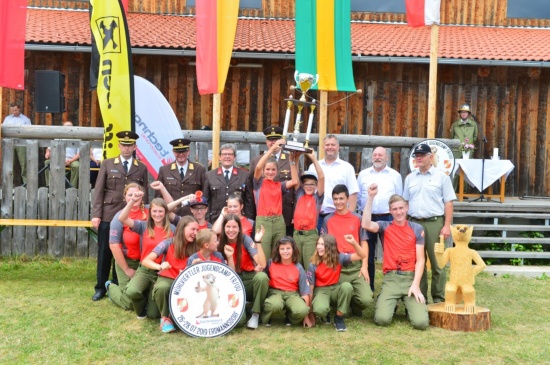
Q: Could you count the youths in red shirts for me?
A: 13